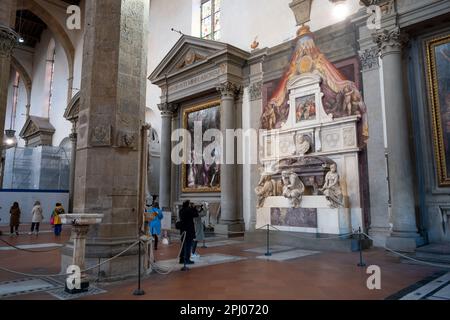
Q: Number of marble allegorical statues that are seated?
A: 3